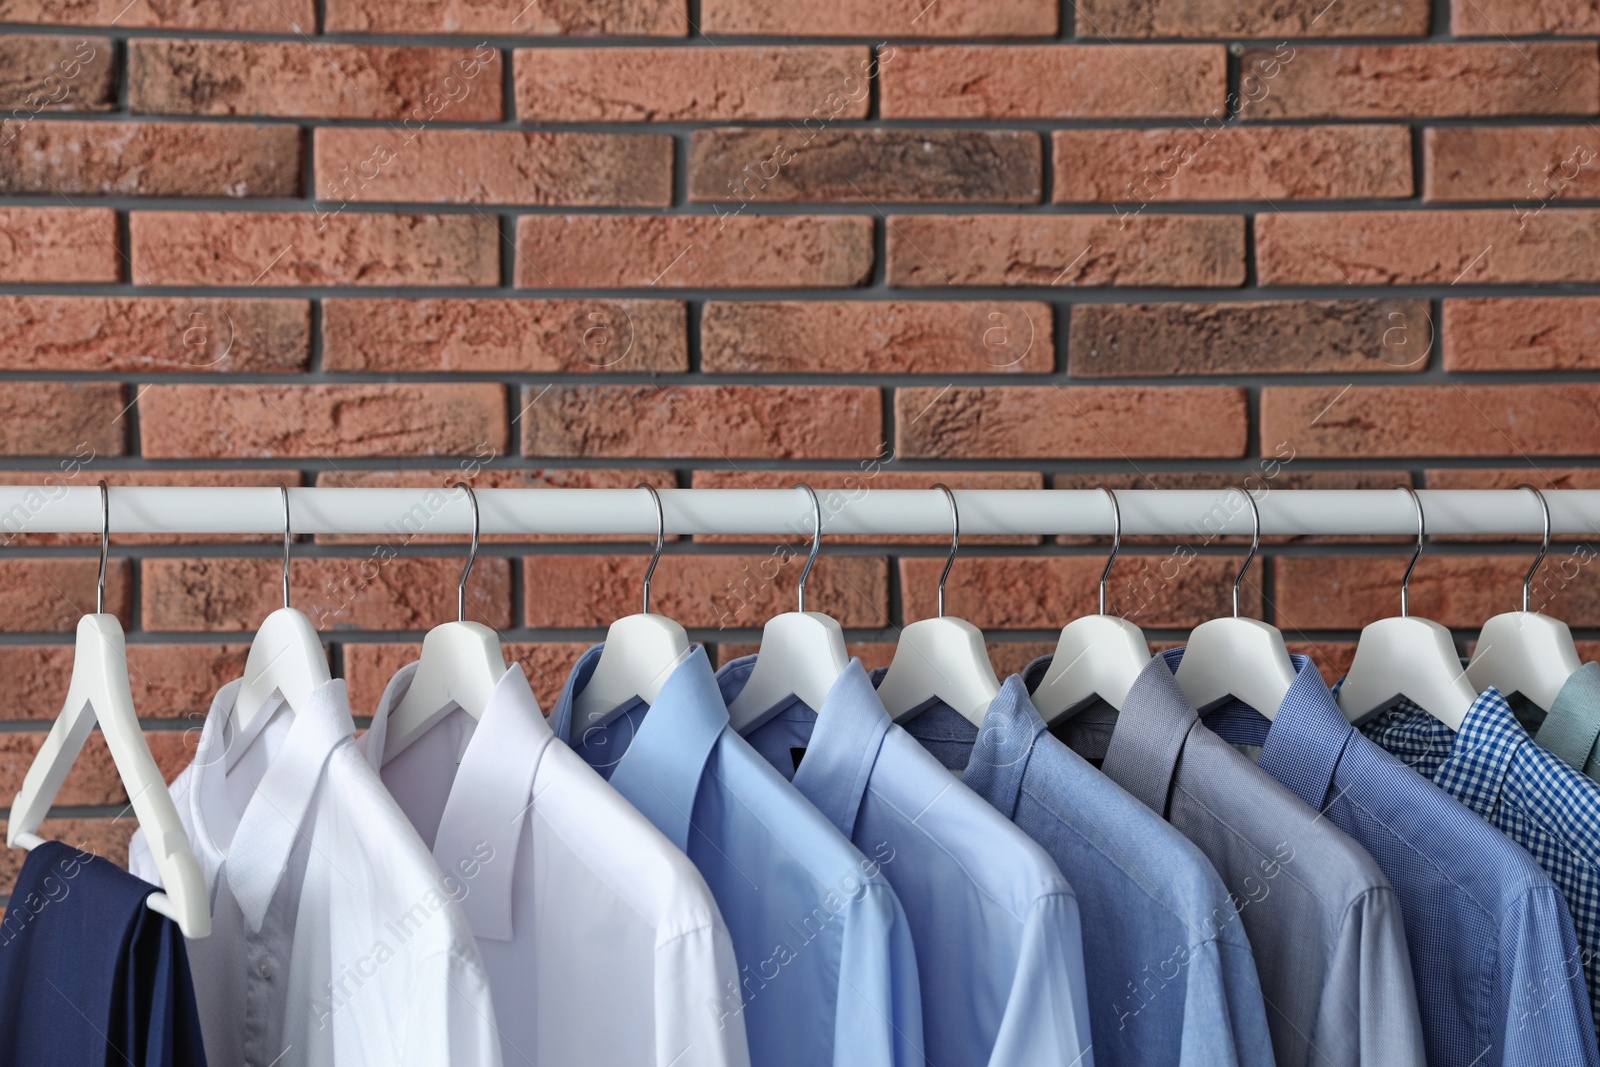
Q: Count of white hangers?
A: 10